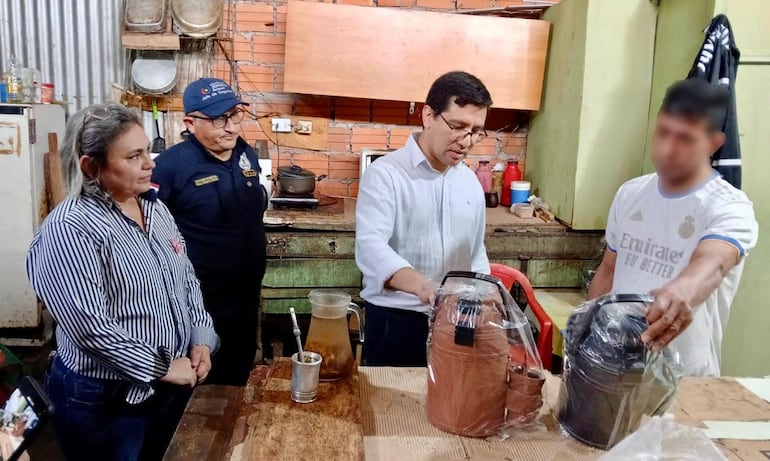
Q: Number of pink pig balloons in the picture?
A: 0